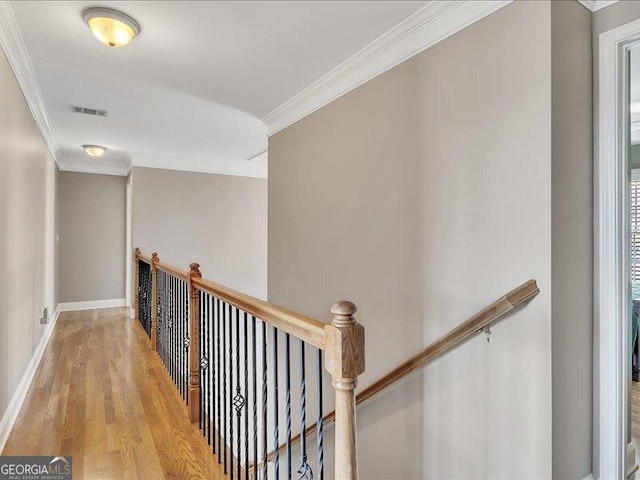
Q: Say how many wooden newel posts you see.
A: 4